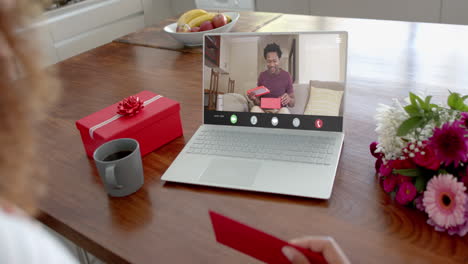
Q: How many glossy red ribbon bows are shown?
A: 1